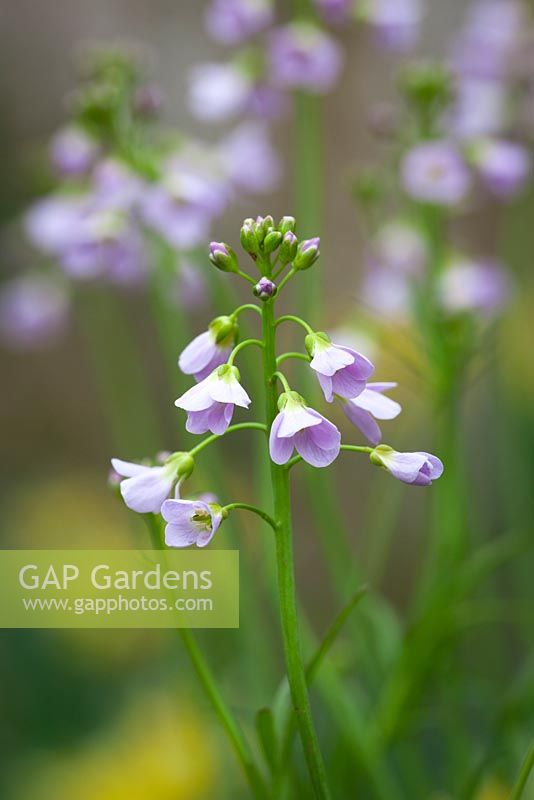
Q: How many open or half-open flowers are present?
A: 8